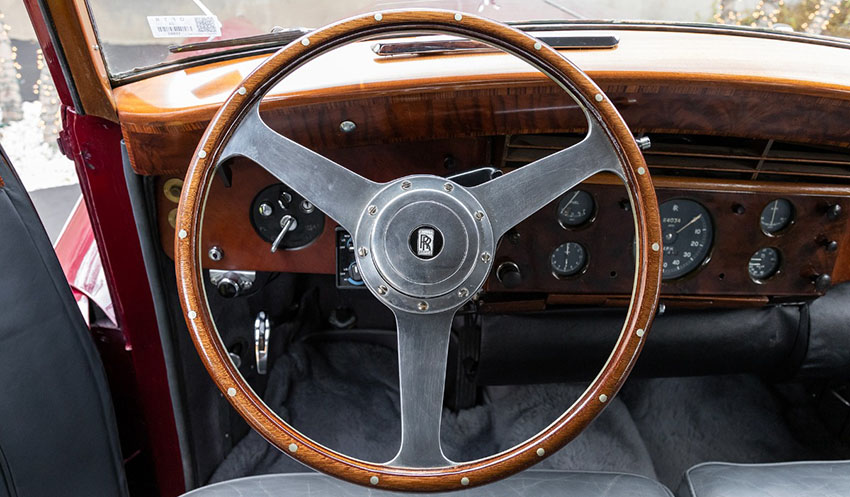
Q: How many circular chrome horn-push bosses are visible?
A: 1